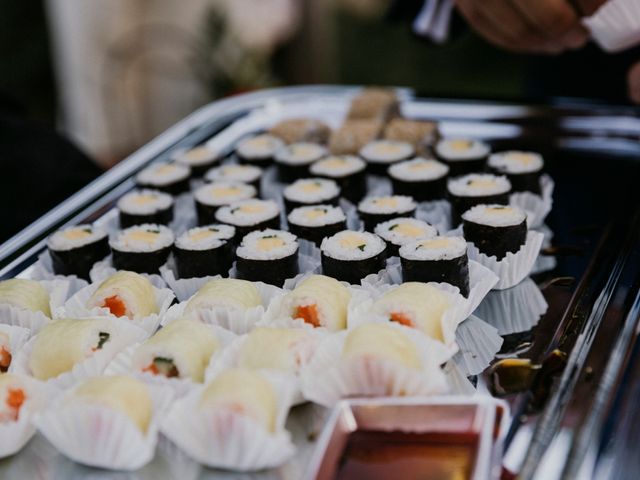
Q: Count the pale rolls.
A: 13